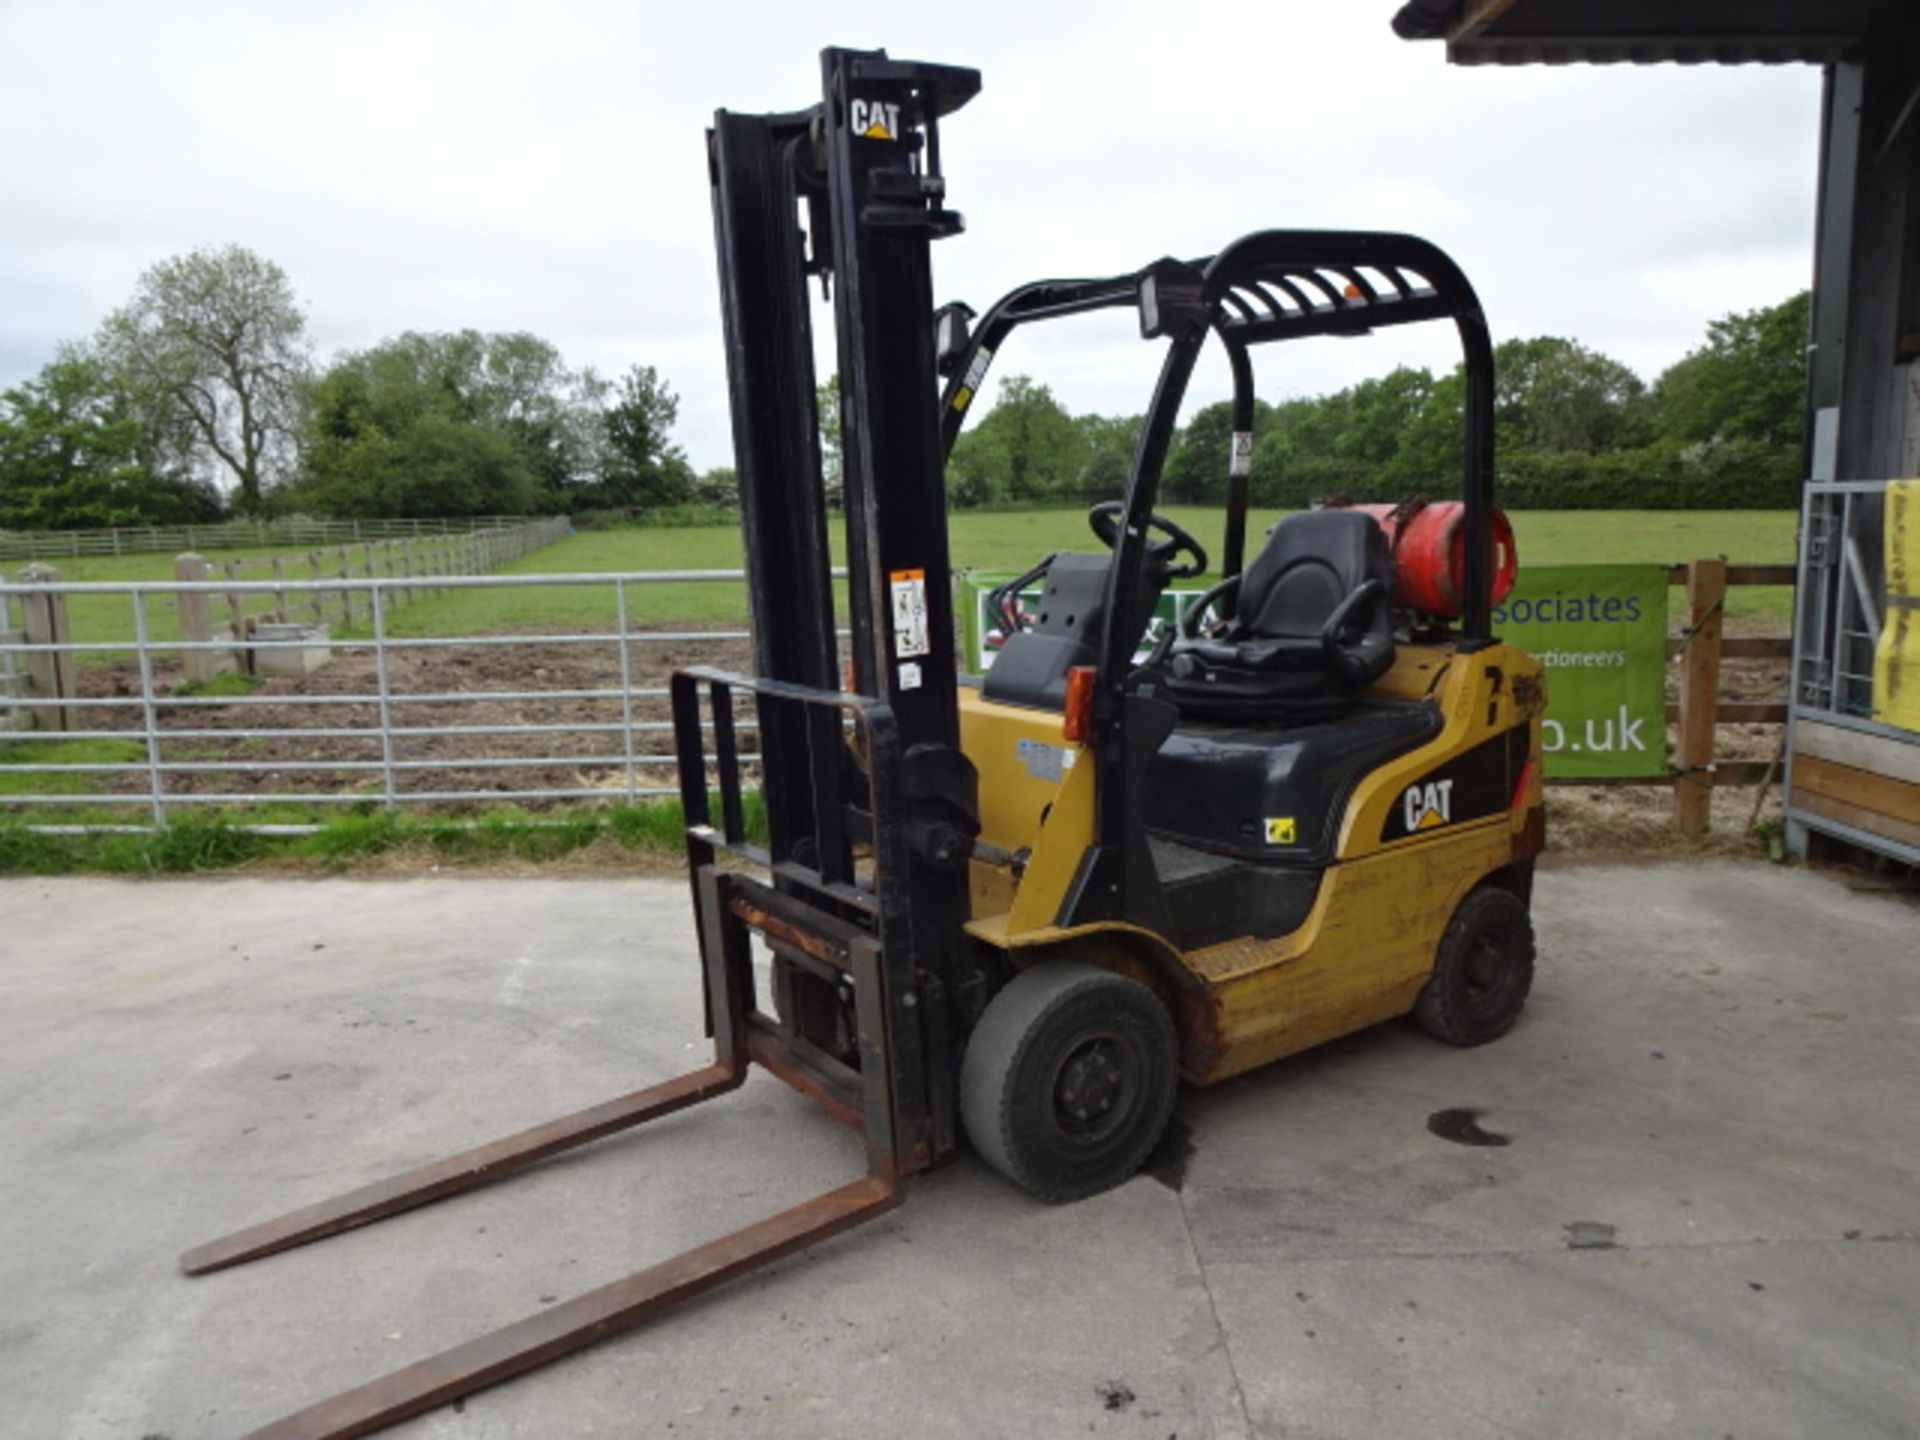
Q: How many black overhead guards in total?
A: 1